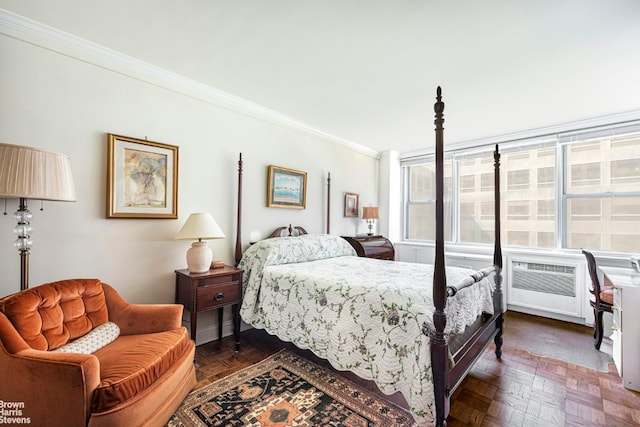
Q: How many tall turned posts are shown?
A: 4